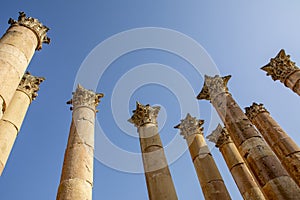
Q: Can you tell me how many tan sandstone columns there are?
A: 9